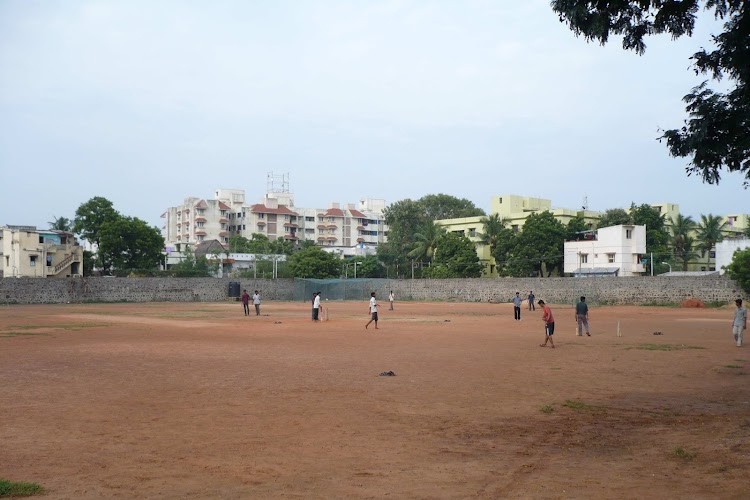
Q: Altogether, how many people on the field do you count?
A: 11